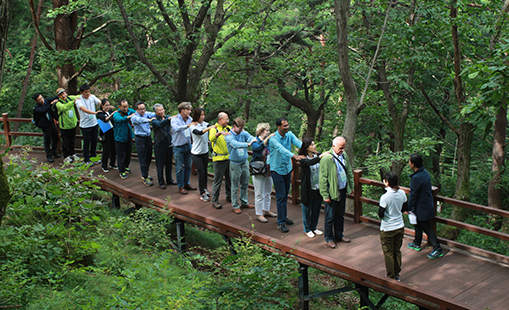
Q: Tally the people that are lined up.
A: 15